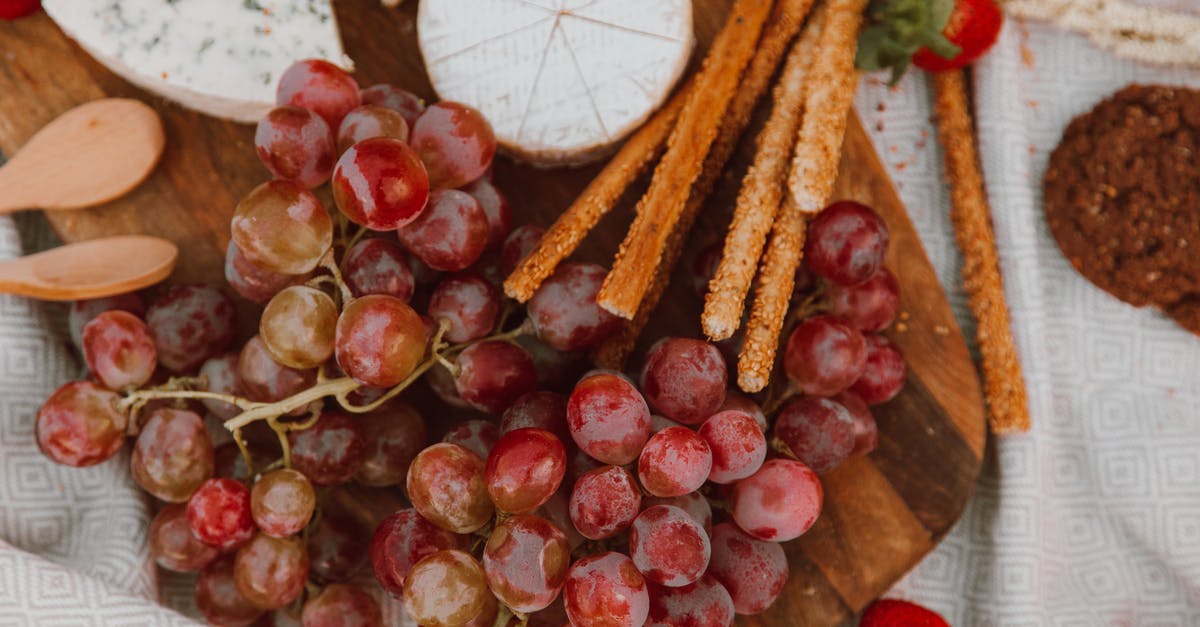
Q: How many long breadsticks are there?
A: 7